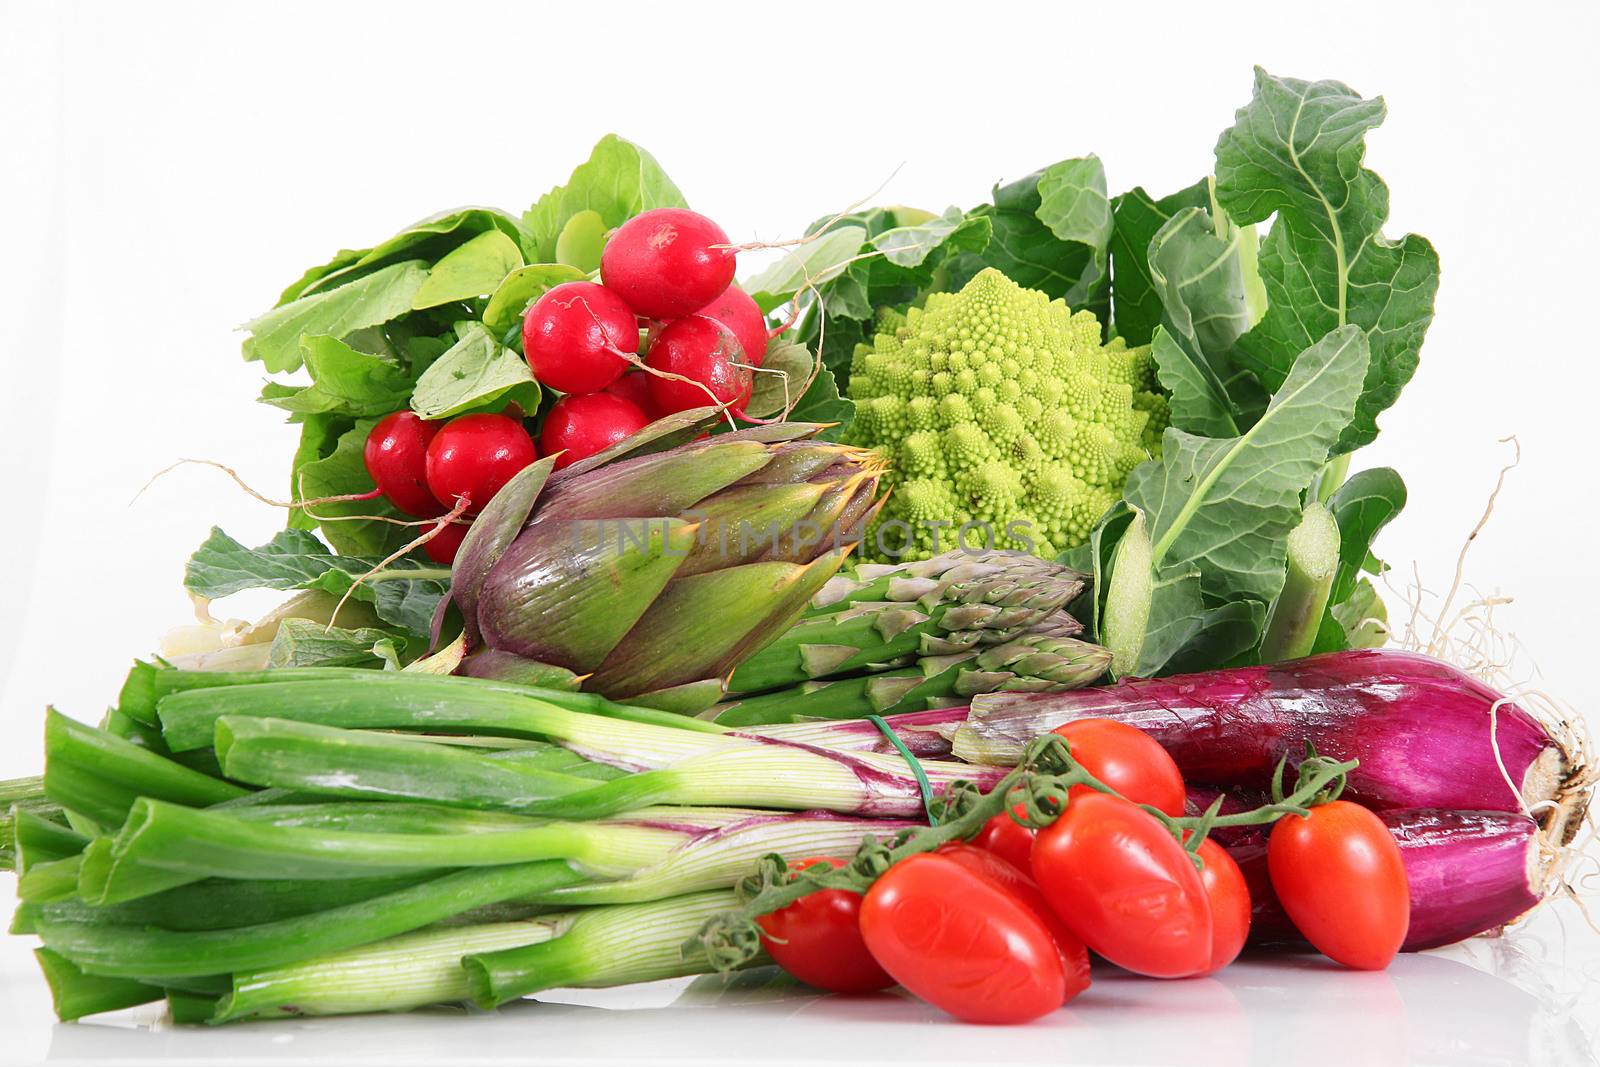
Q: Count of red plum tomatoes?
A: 8